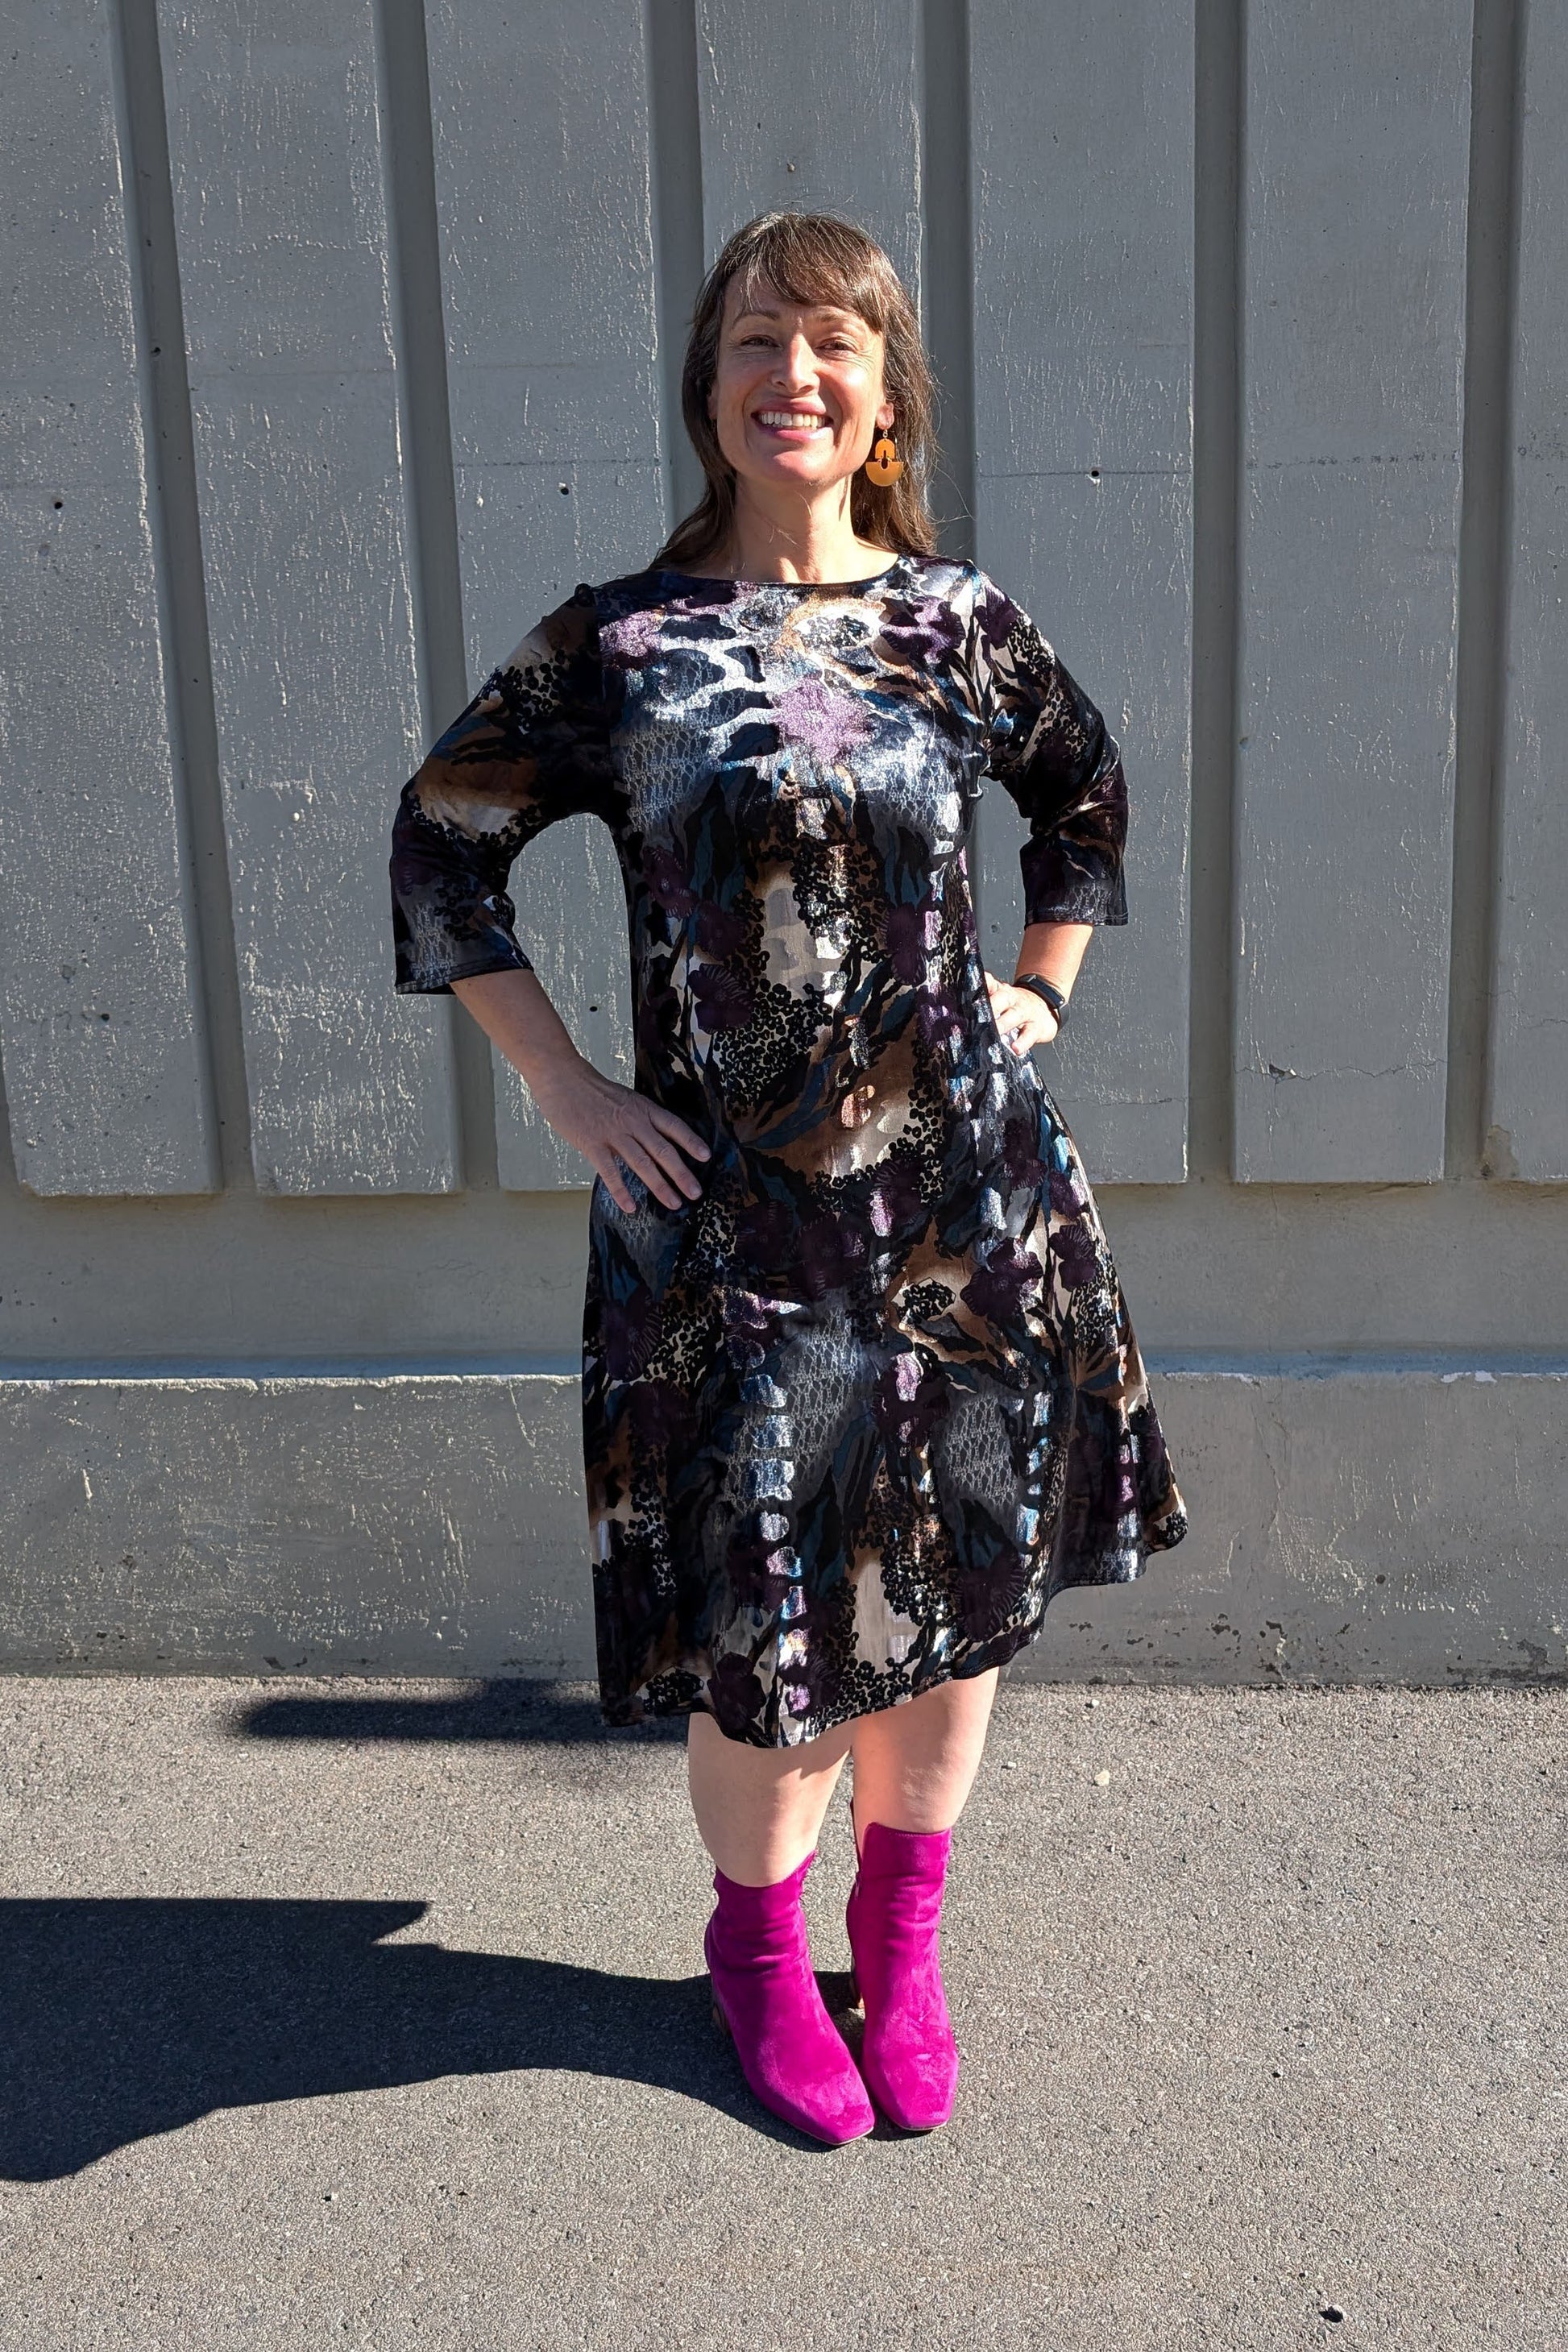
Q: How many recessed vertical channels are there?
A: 6